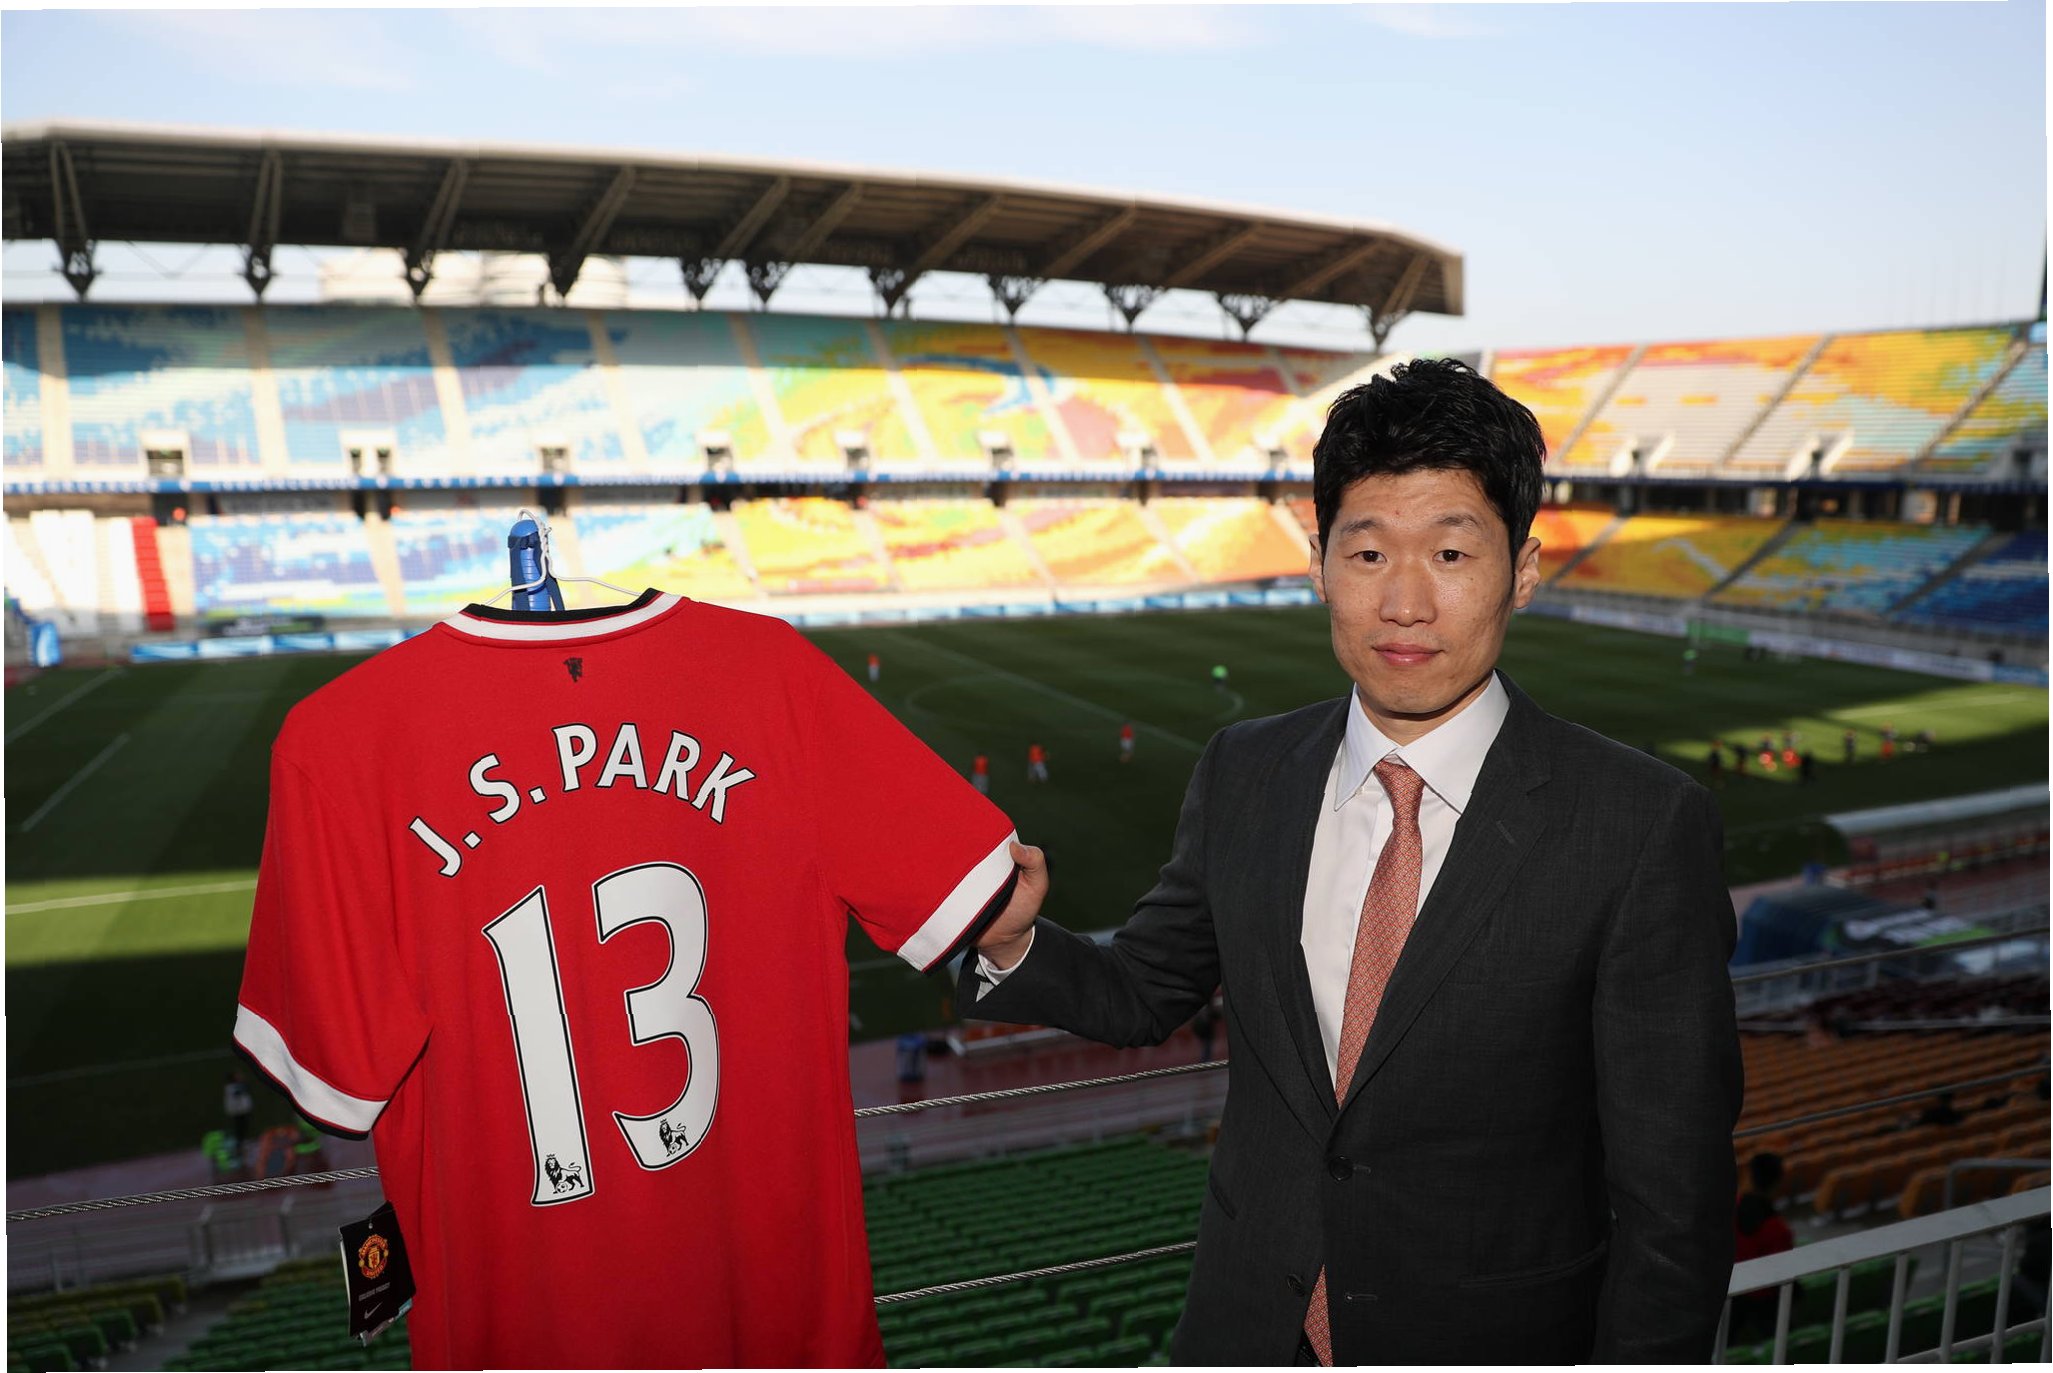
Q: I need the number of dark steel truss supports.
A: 11